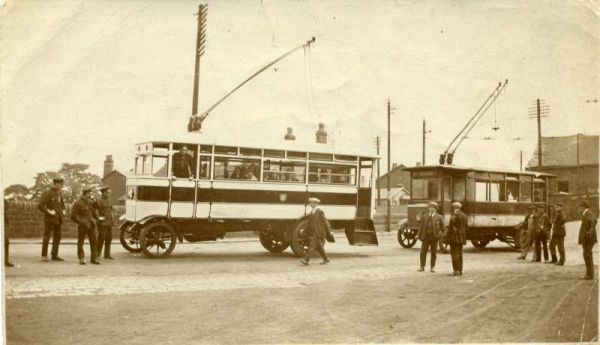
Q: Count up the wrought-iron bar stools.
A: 0